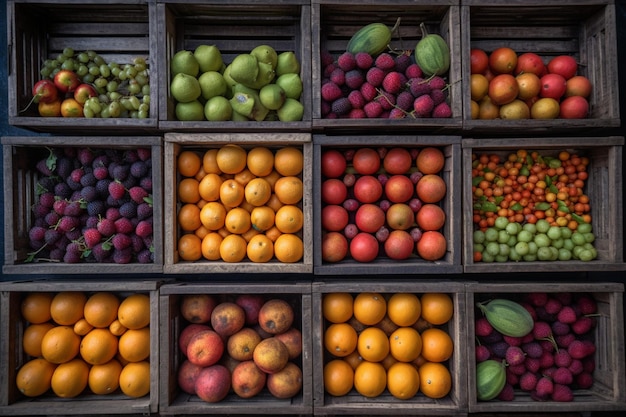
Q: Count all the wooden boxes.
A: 12